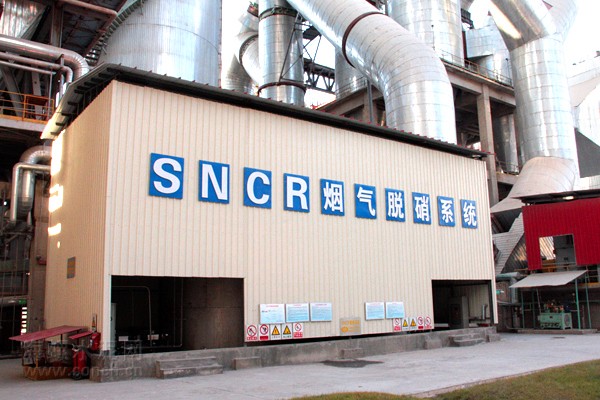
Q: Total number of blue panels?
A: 10